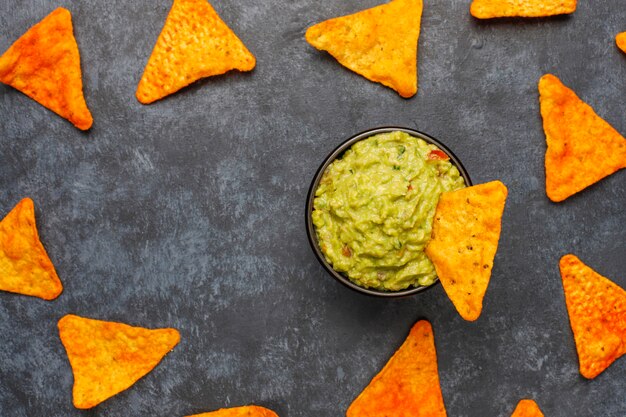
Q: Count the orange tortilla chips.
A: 13